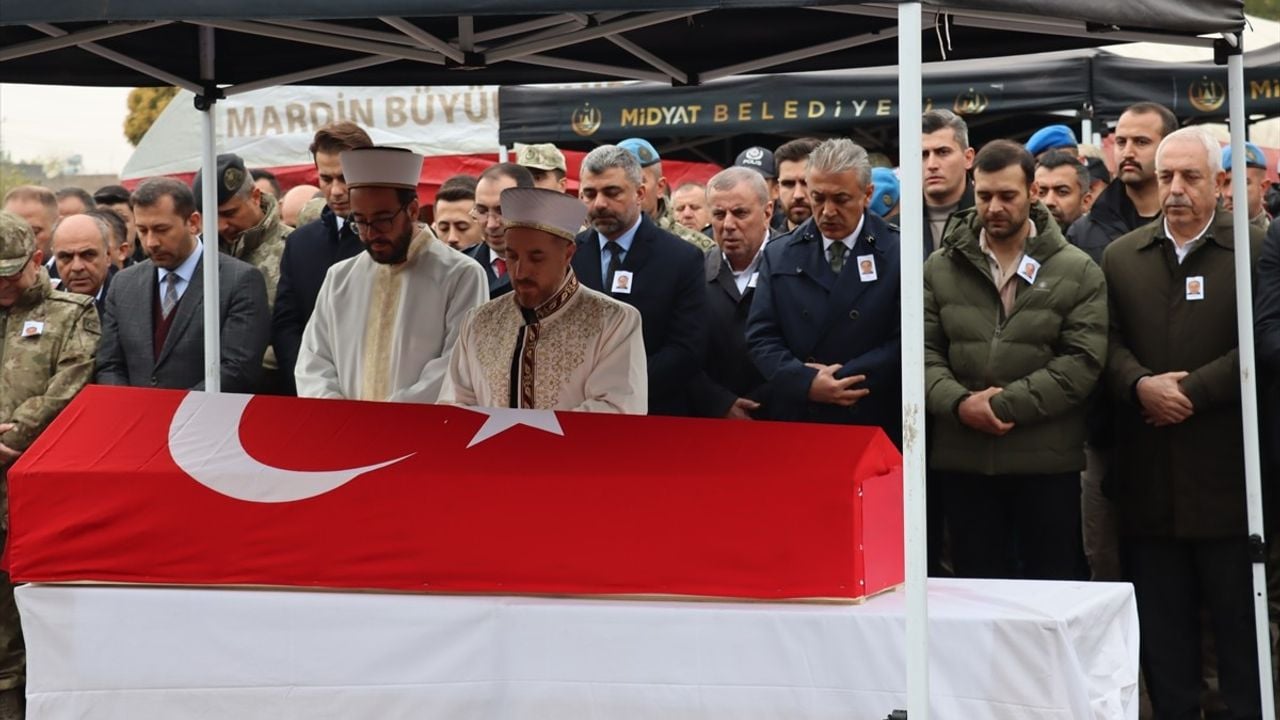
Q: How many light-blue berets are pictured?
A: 4